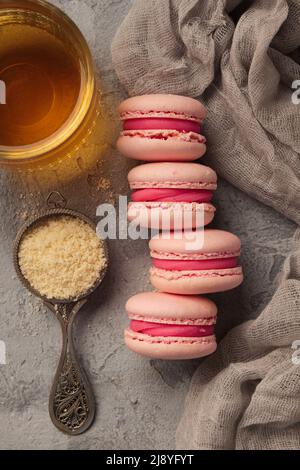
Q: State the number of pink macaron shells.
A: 8